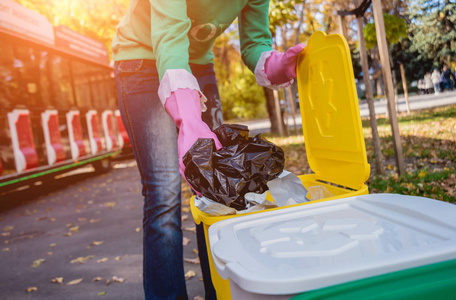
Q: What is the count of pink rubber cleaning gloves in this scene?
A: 2